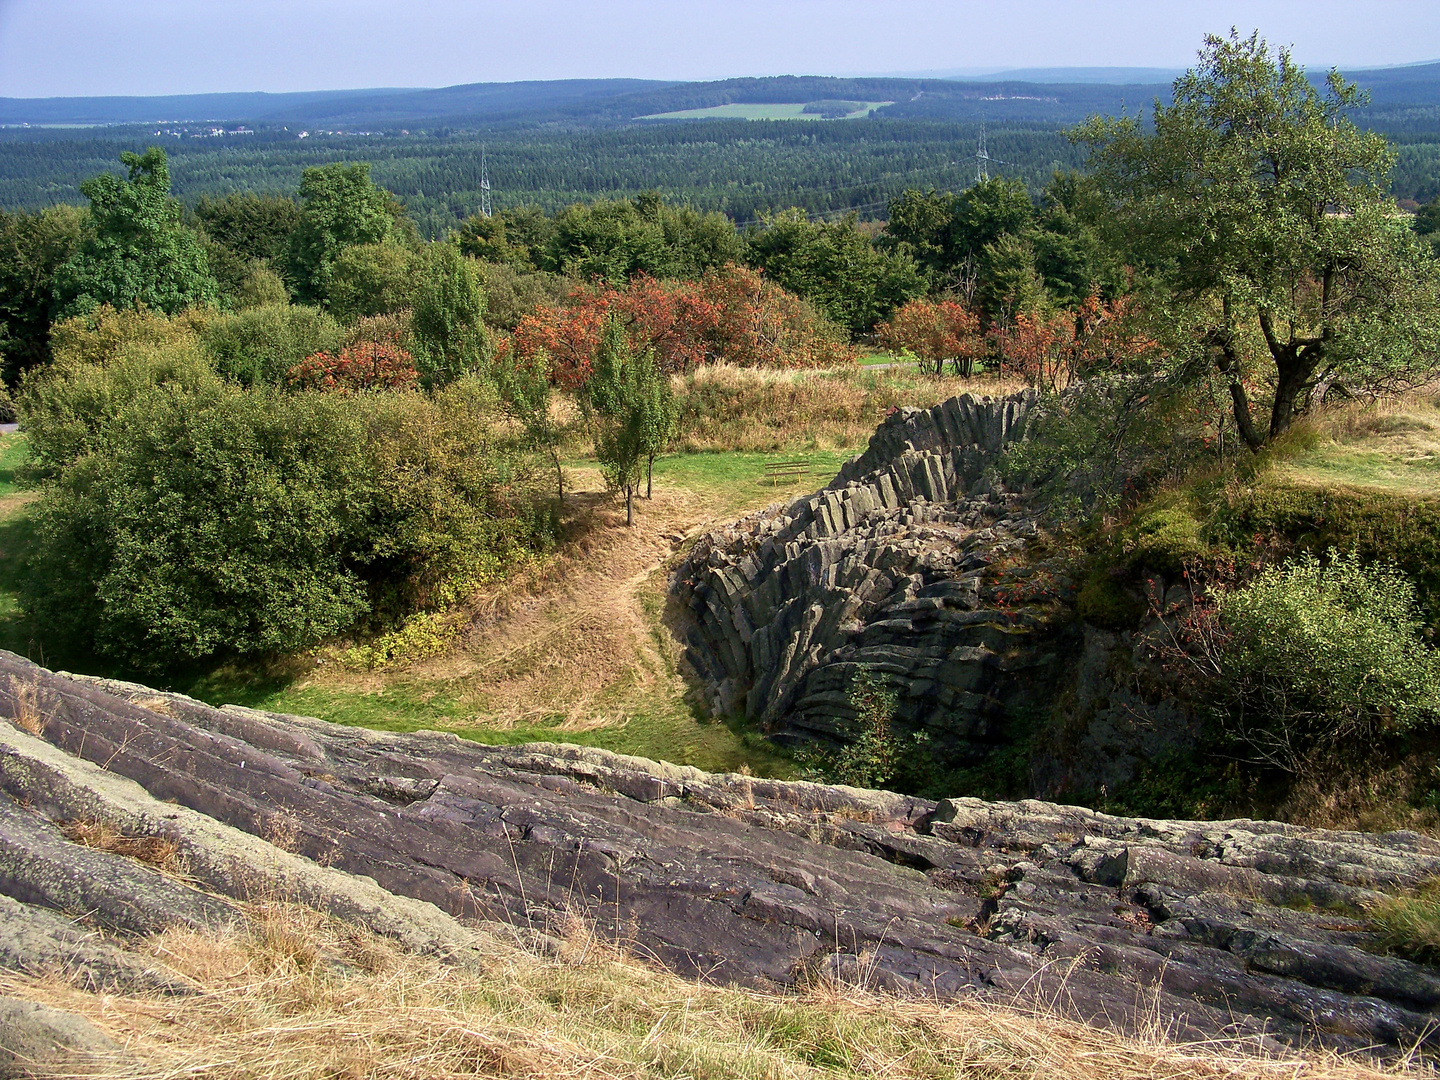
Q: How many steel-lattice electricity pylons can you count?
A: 2